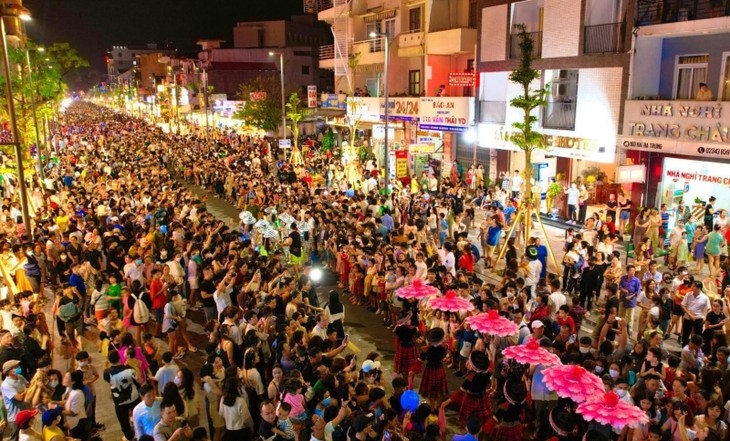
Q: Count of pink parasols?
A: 6